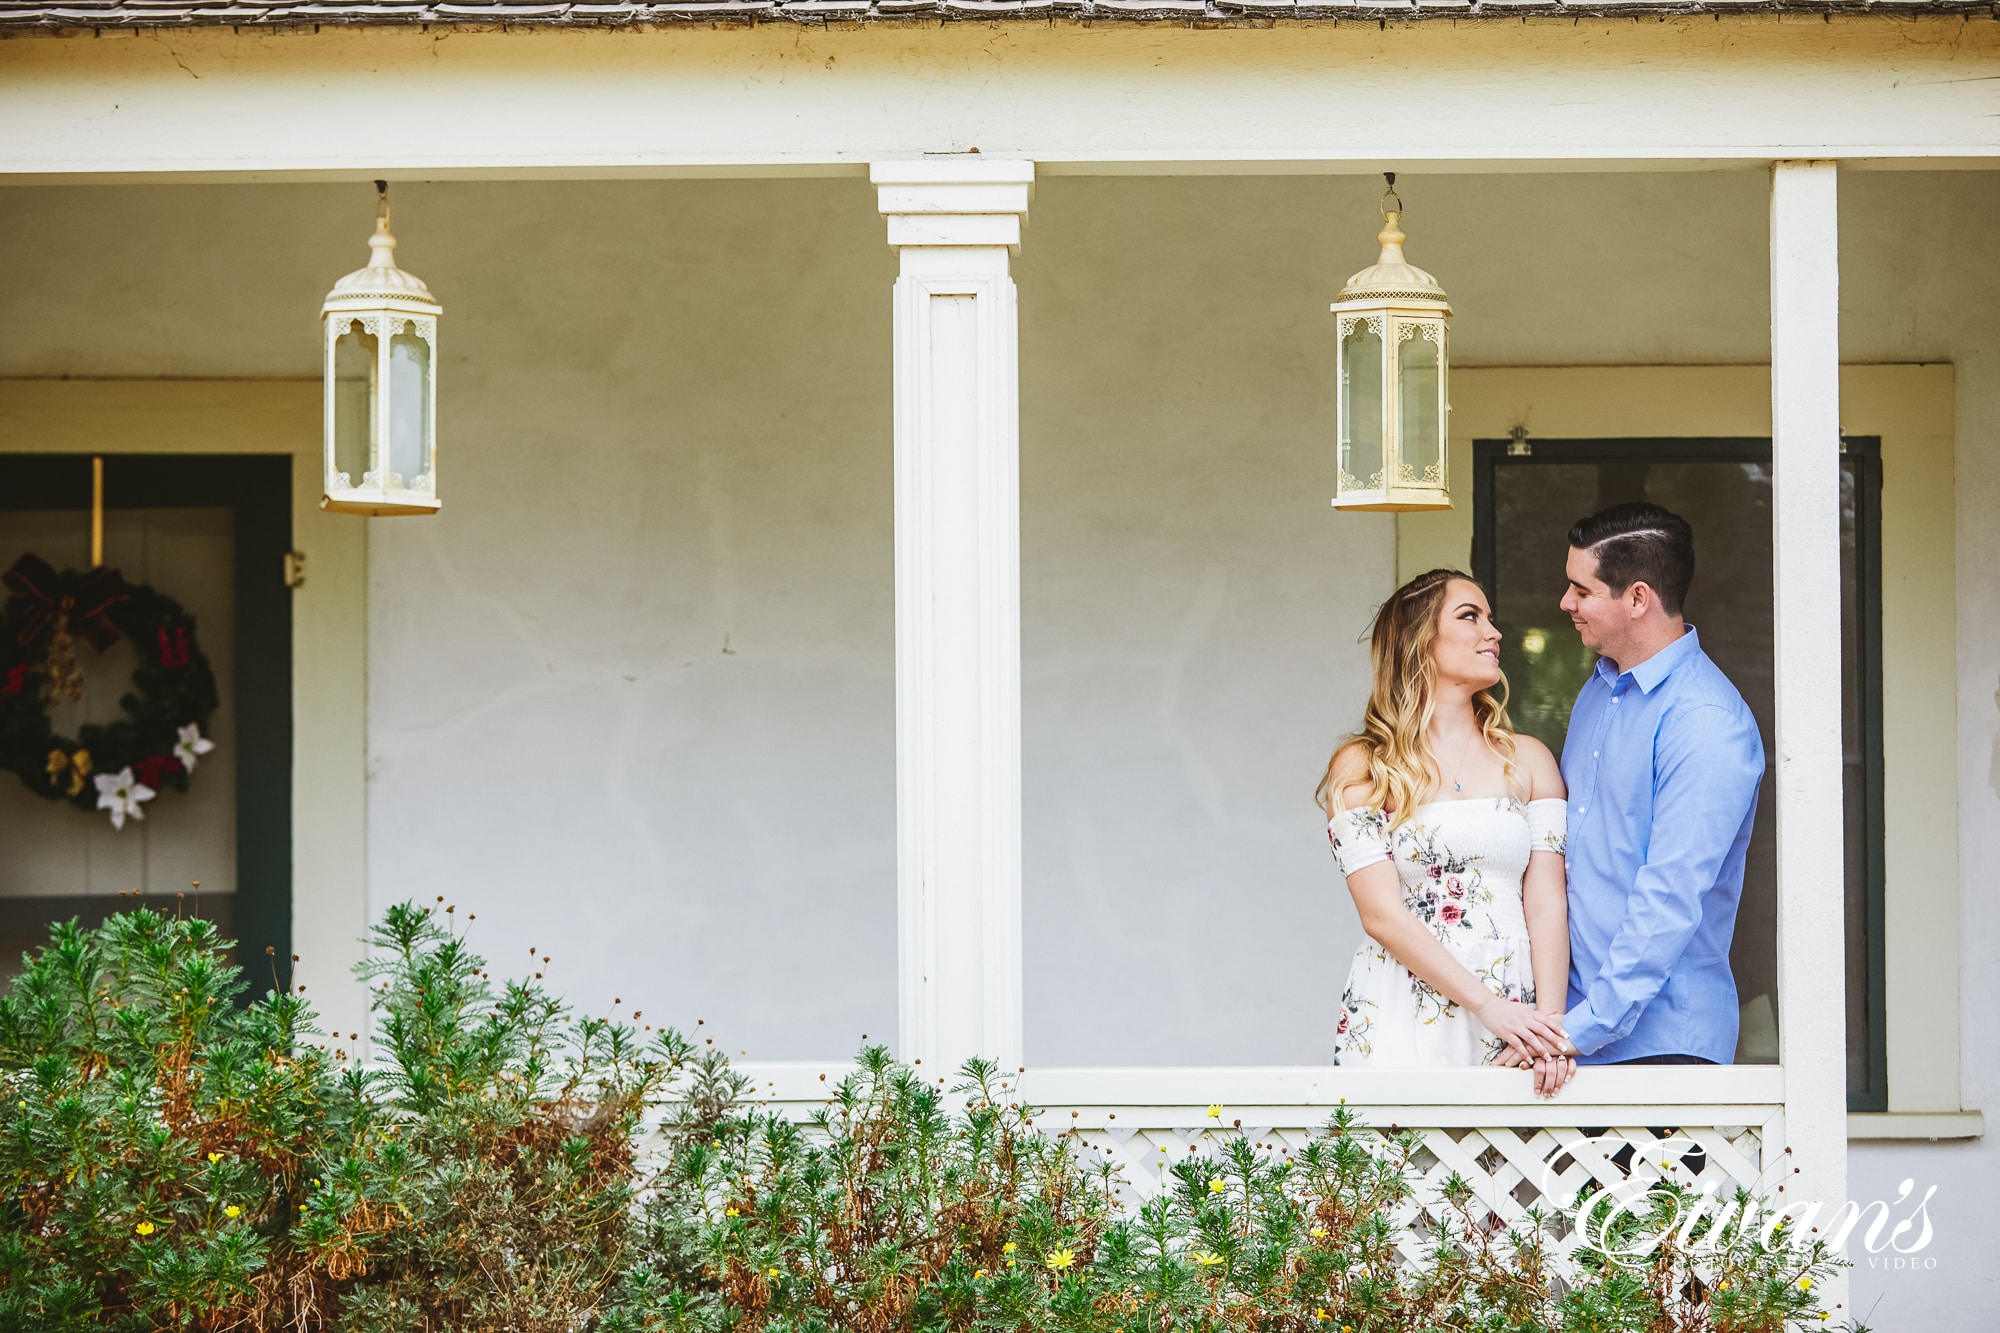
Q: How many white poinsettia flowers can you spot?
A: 2